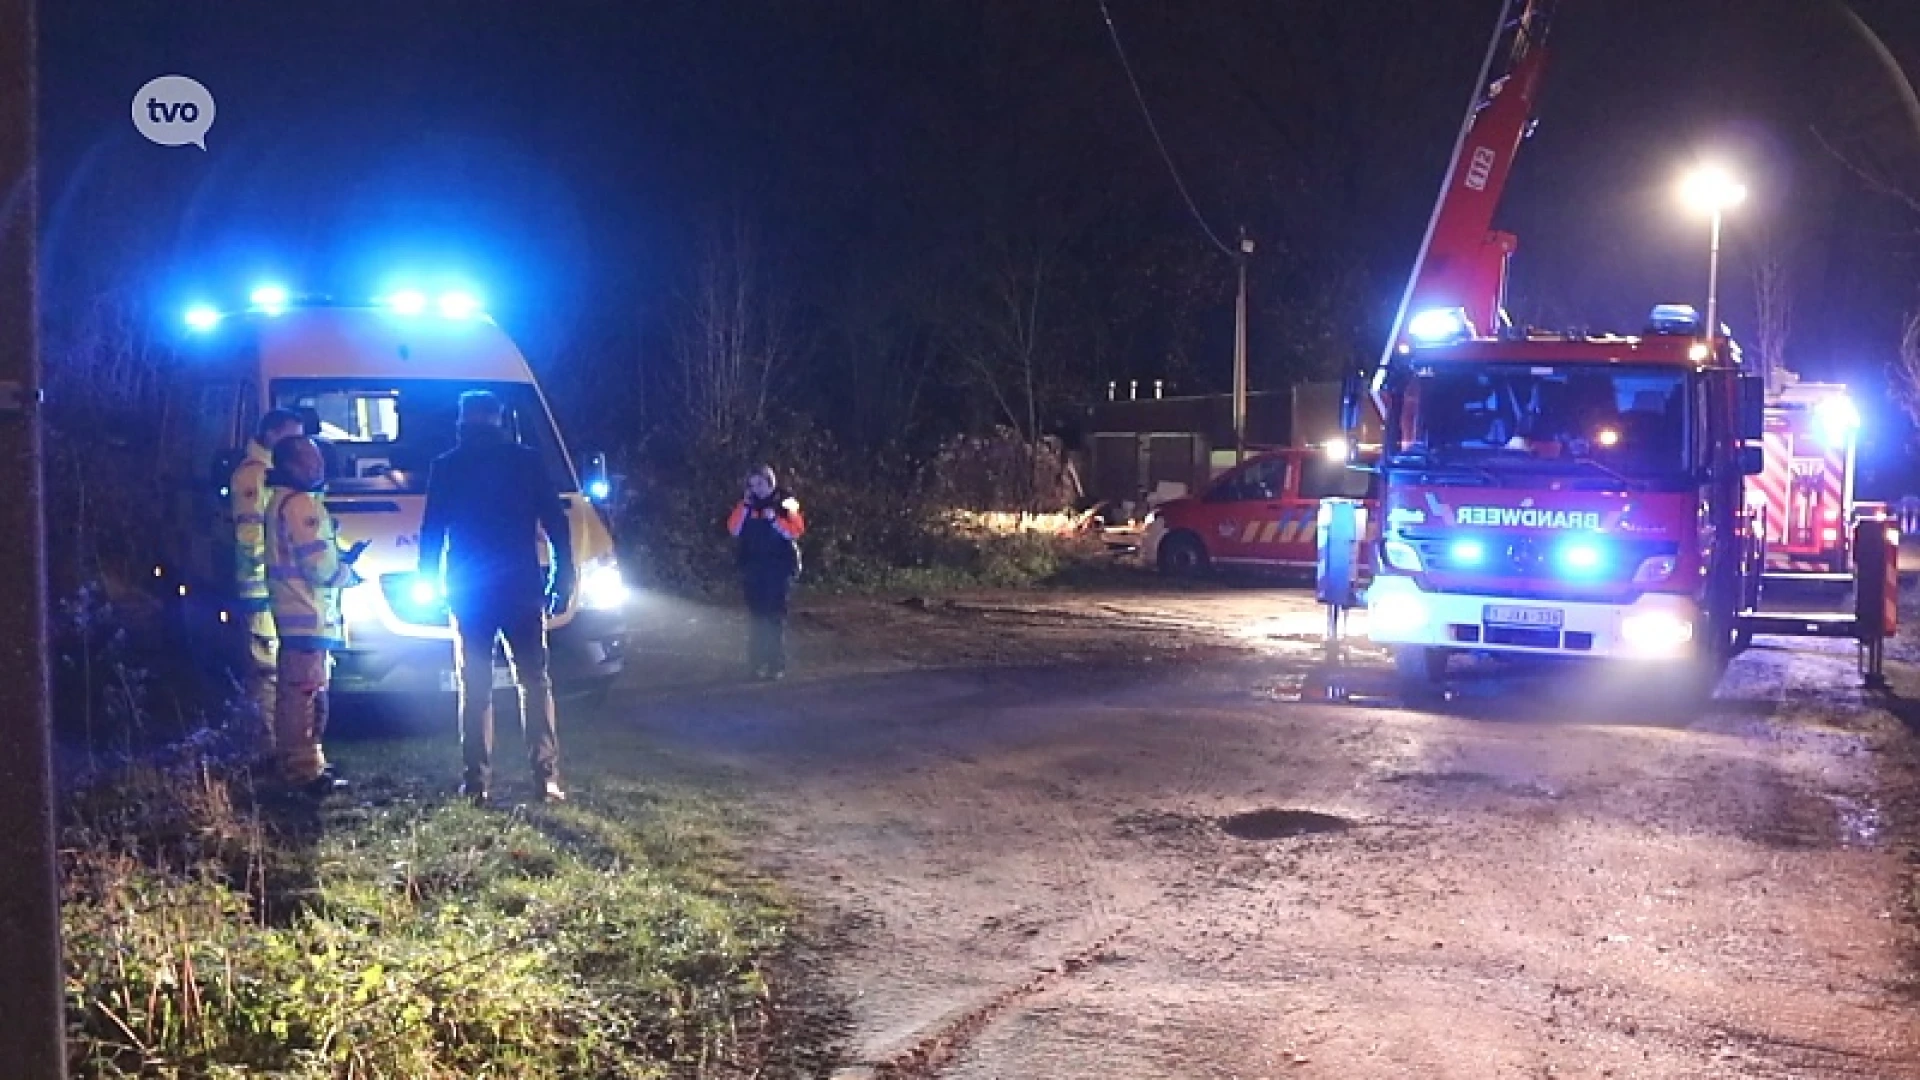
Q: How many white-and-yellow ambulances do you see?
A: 1